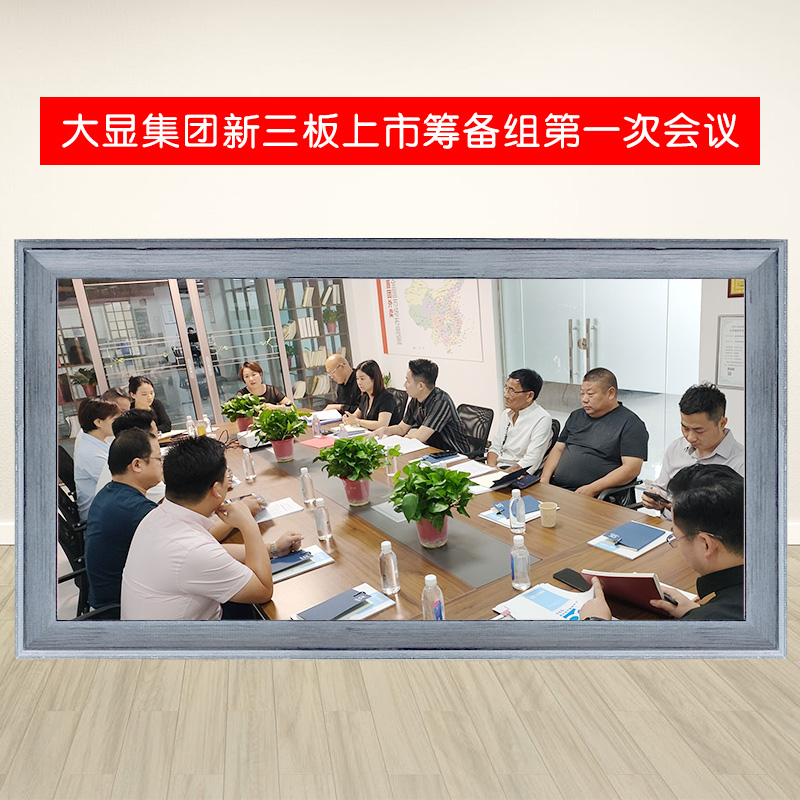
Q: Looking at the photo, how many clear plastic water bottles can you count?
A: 12